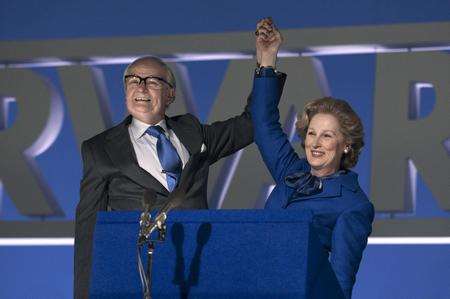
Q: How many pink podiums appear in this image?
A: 0